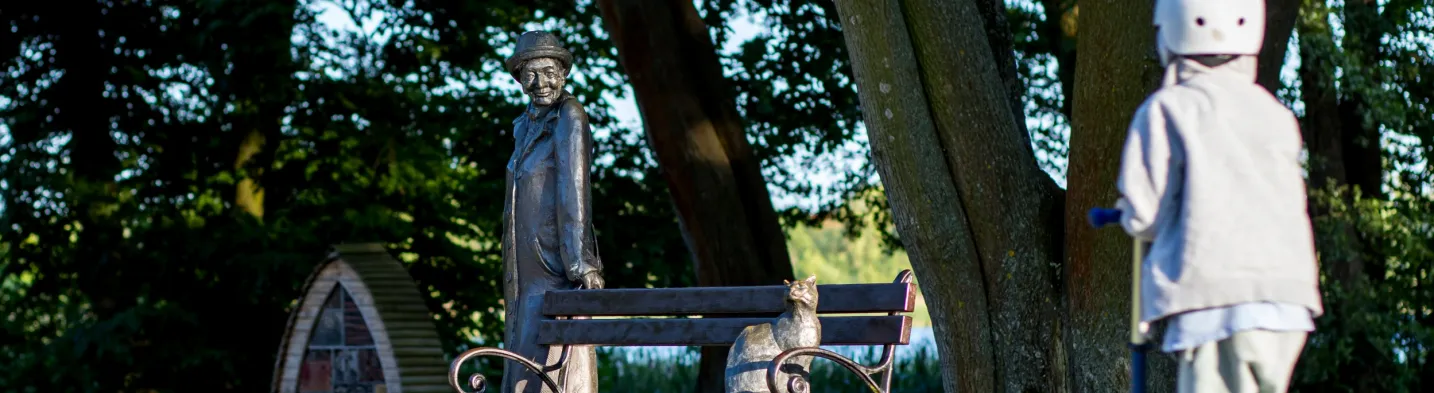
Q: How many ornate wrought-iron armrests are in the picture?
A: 2